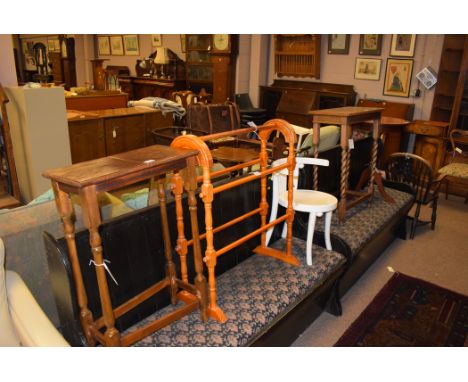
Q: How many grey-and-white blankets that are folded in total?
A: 1